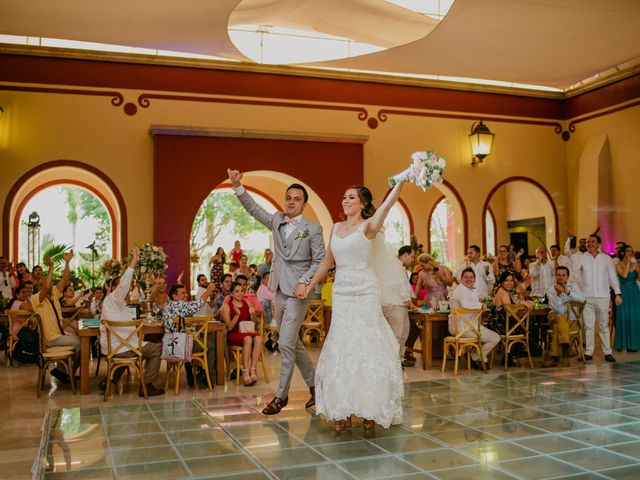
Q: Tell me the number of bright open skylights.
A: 2